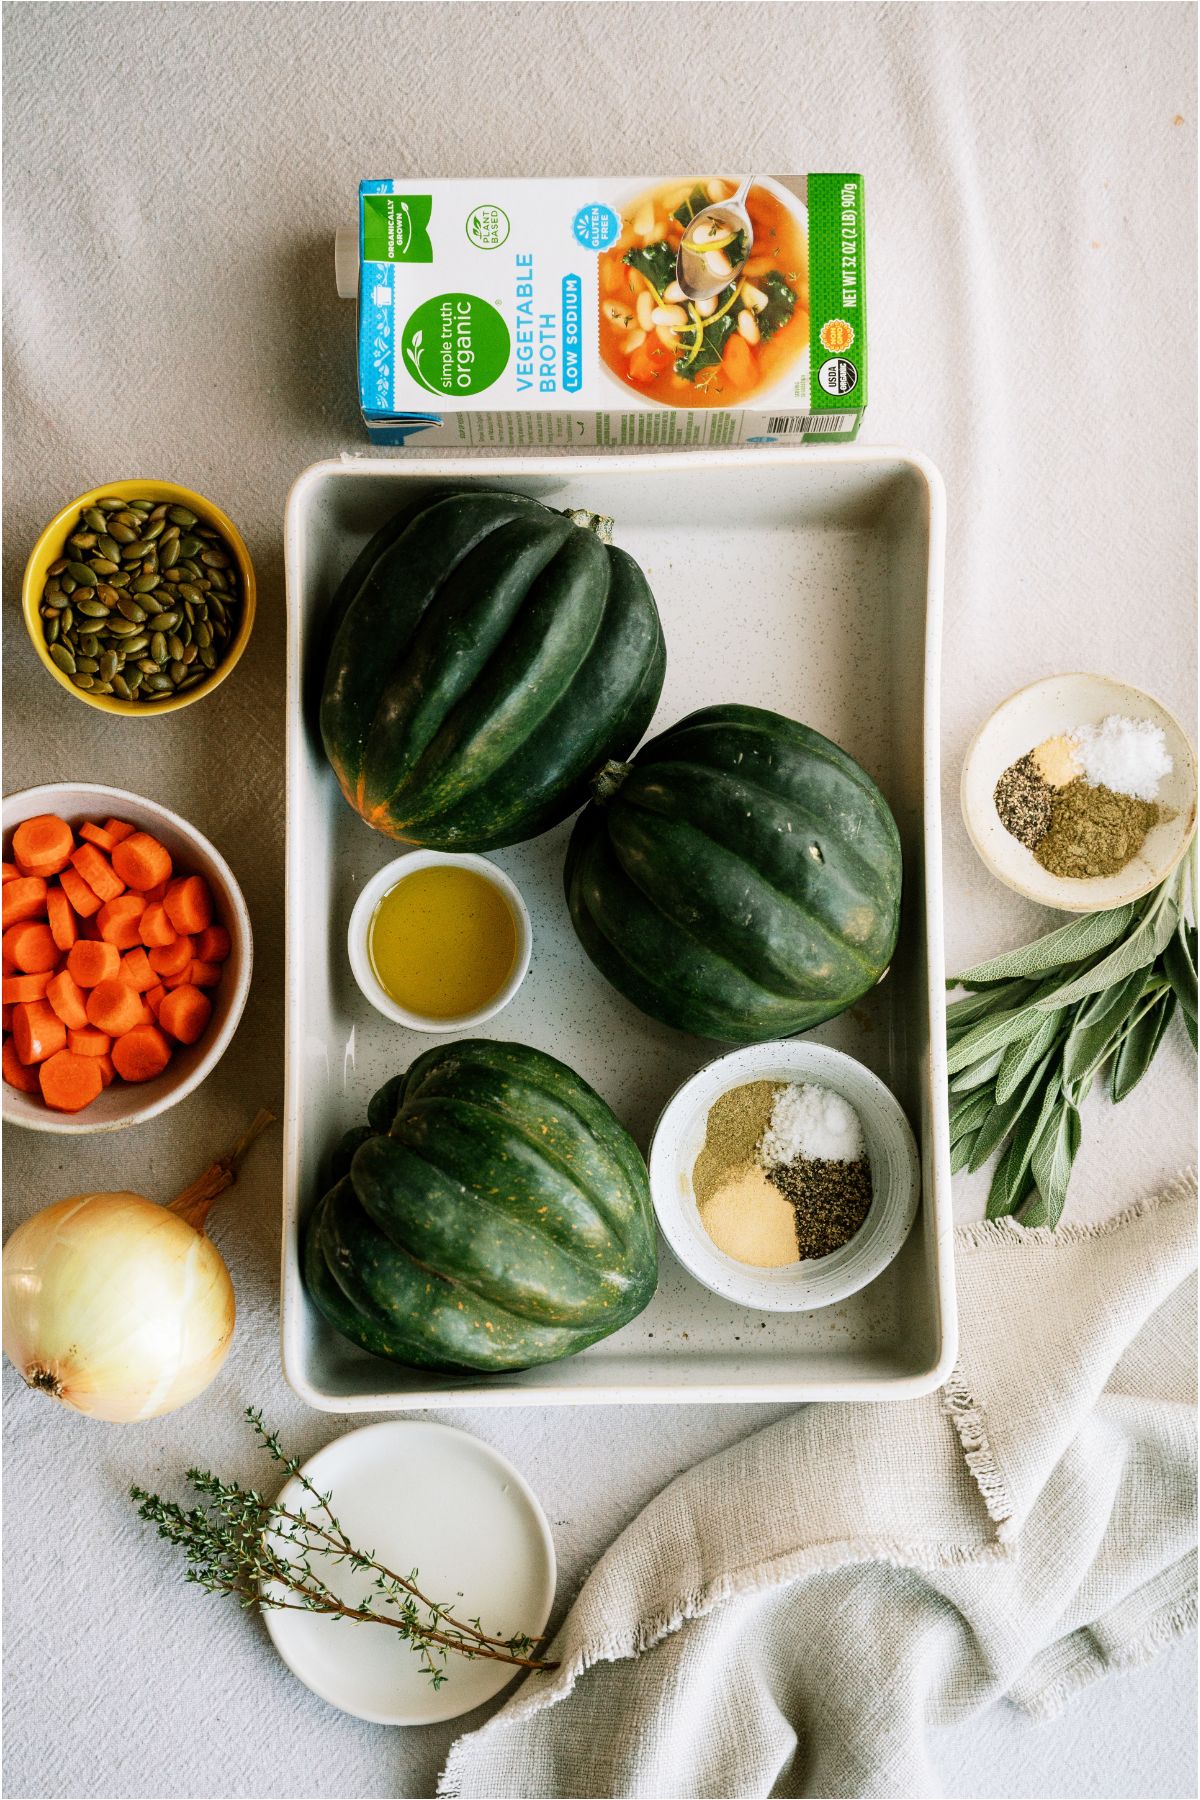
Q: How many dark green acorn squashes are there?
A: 3